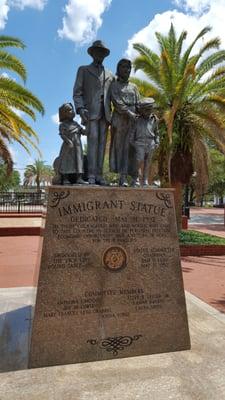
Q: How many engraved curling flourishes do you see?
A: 3